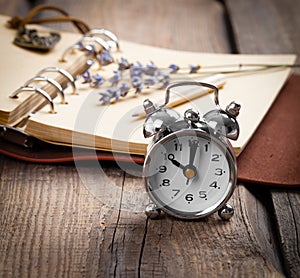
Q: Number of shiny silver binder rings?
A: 6